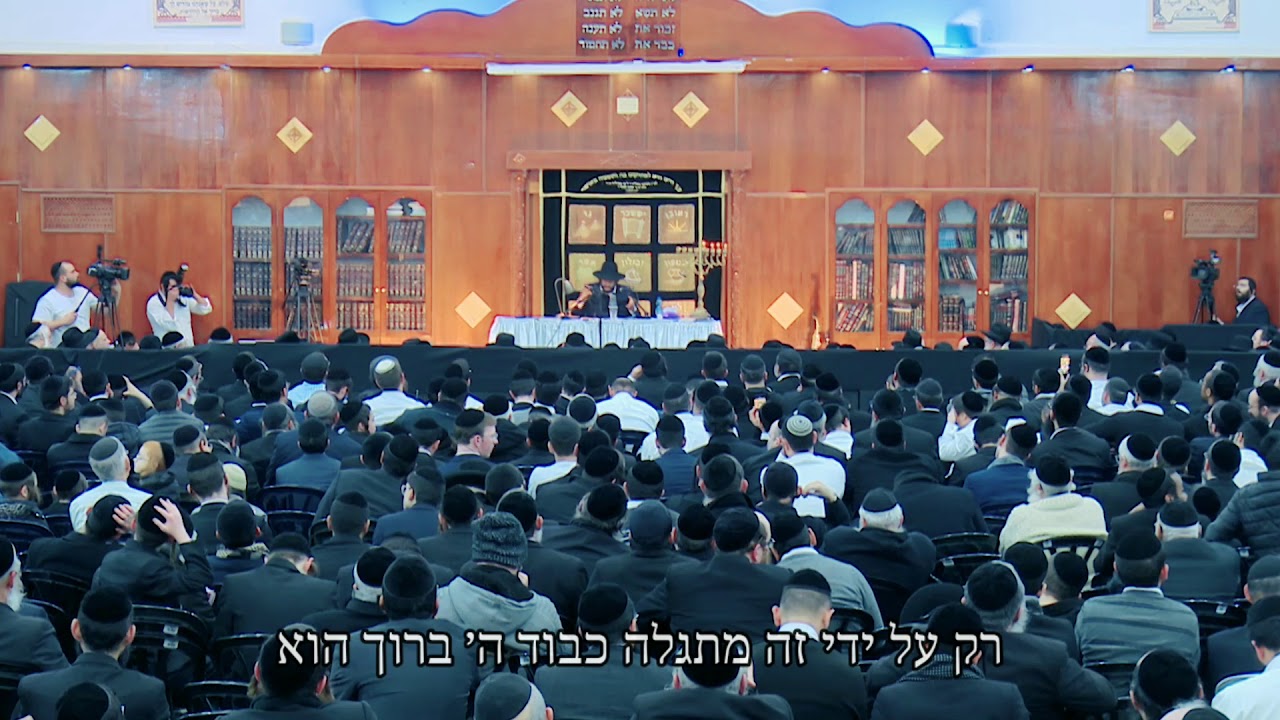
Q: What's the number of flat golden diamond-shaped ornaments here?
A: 9